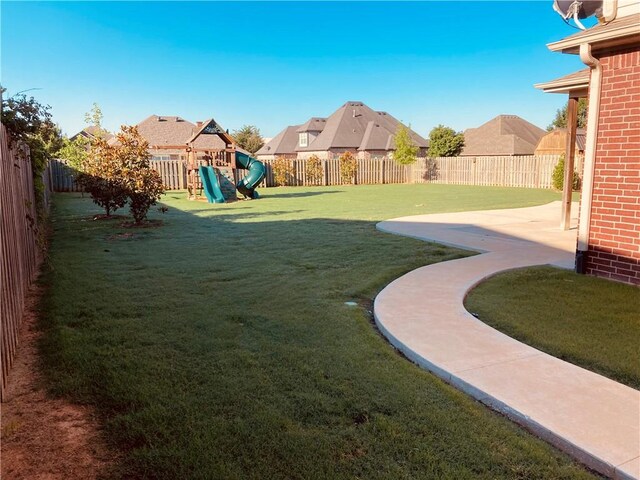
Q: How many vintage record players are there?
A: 0